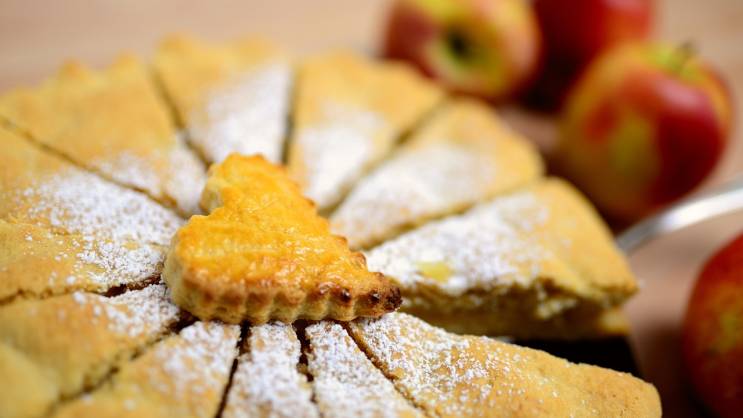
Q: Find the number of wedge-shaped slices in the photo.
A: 12